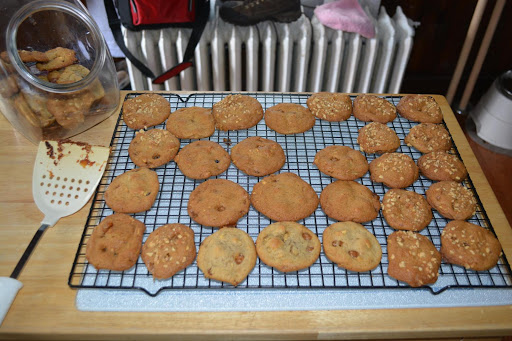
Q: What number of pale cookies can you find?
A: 3